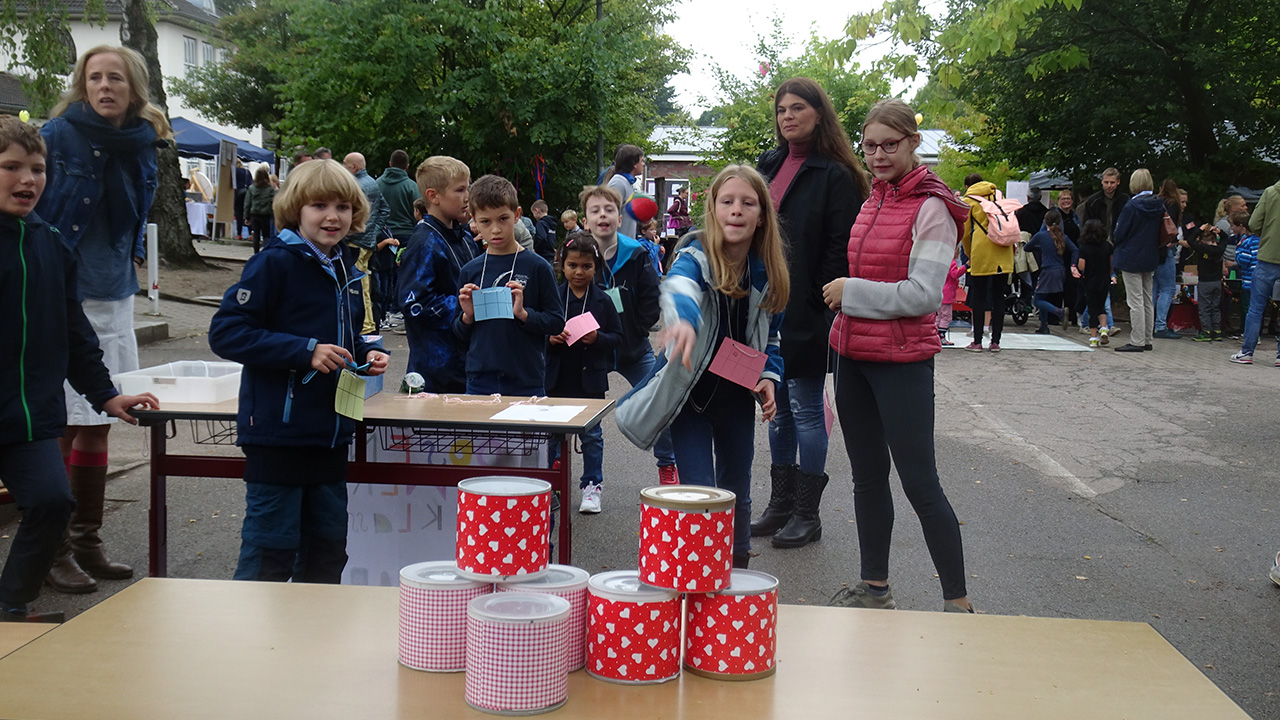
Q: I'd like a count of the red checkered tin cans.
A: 3